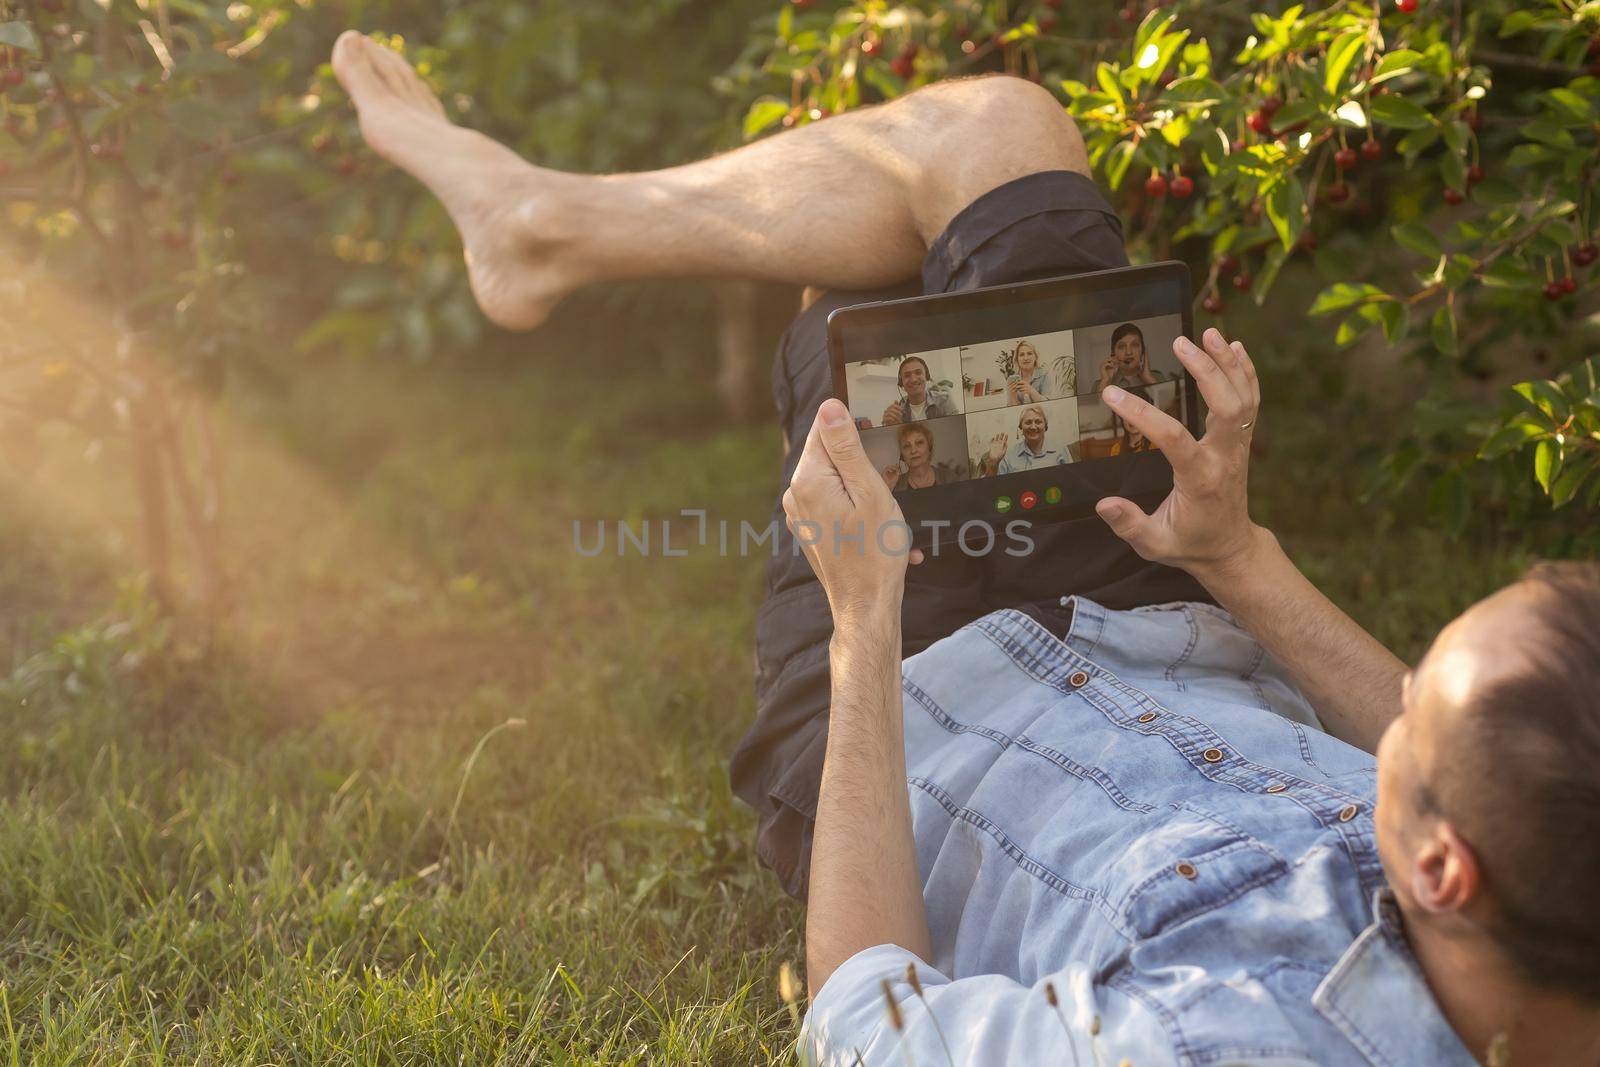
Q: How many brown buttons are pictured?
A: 6